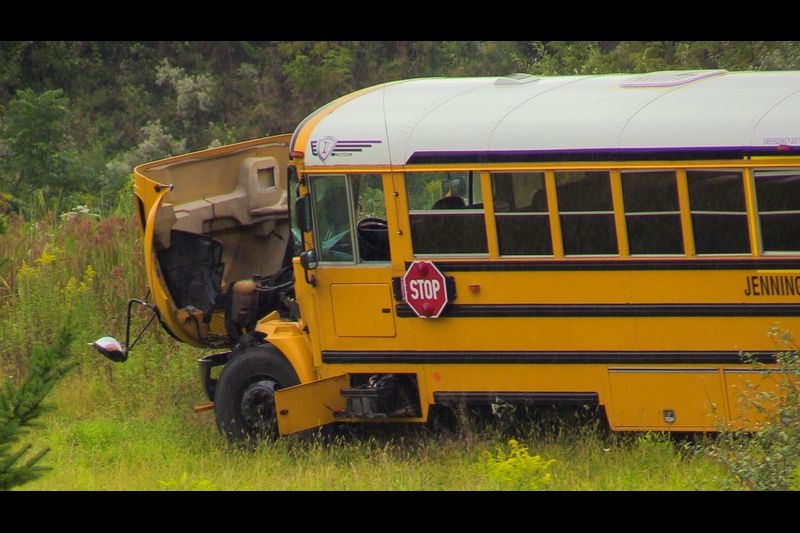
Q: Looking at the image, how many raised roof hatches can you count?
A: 2